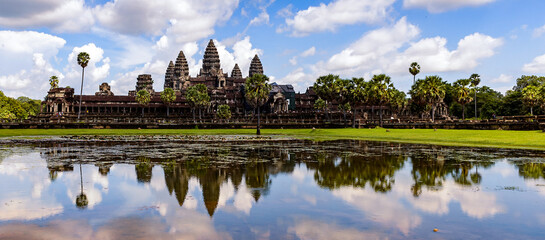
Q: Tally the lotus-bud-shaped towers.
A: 5